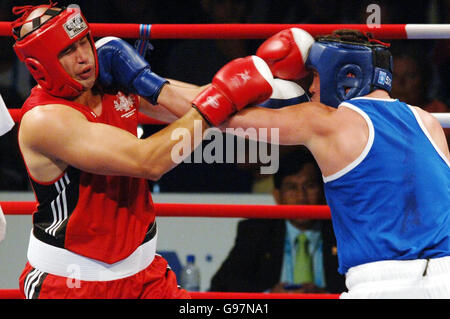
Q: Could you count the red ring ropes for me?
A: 4